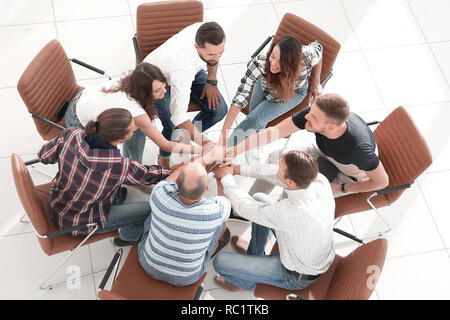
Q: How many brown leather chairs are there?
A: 7